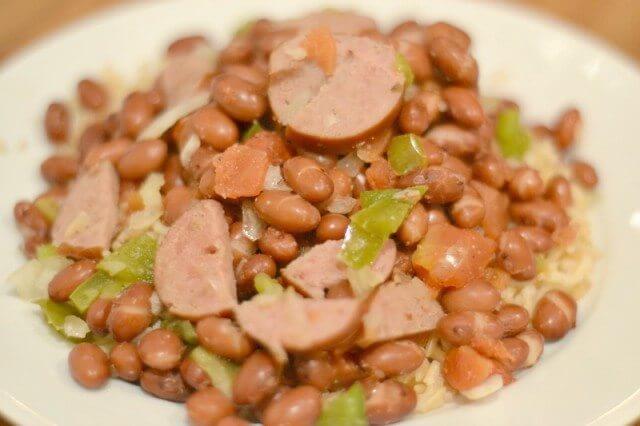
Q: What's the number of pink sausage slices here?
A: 8